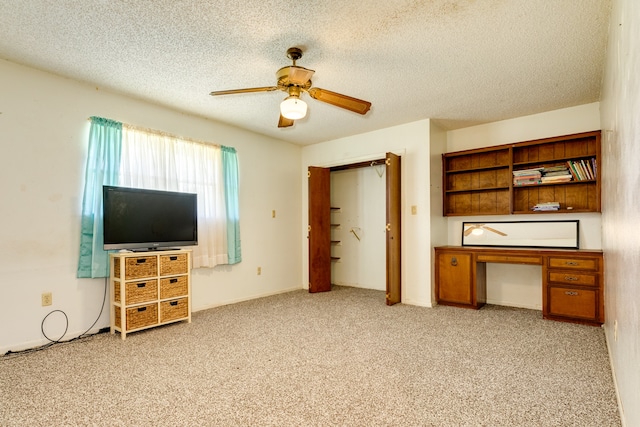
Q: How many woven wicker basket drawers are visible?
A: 6